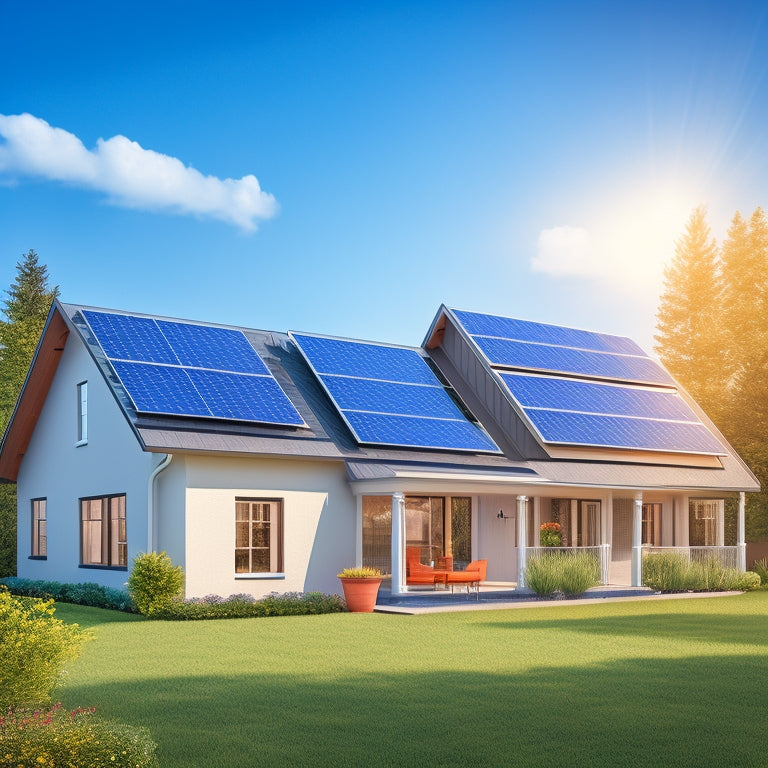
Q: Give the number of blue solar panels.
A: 11